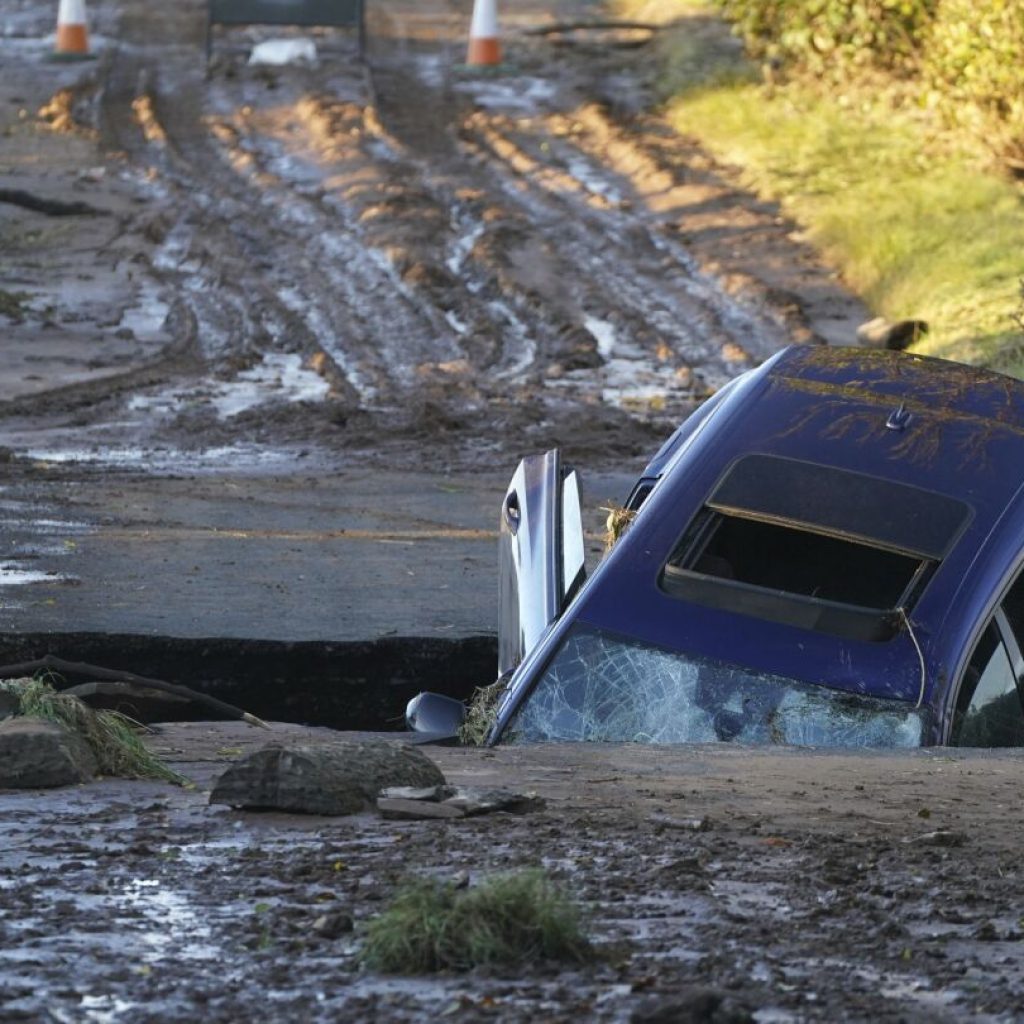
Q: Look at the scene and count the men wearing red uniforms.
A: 0